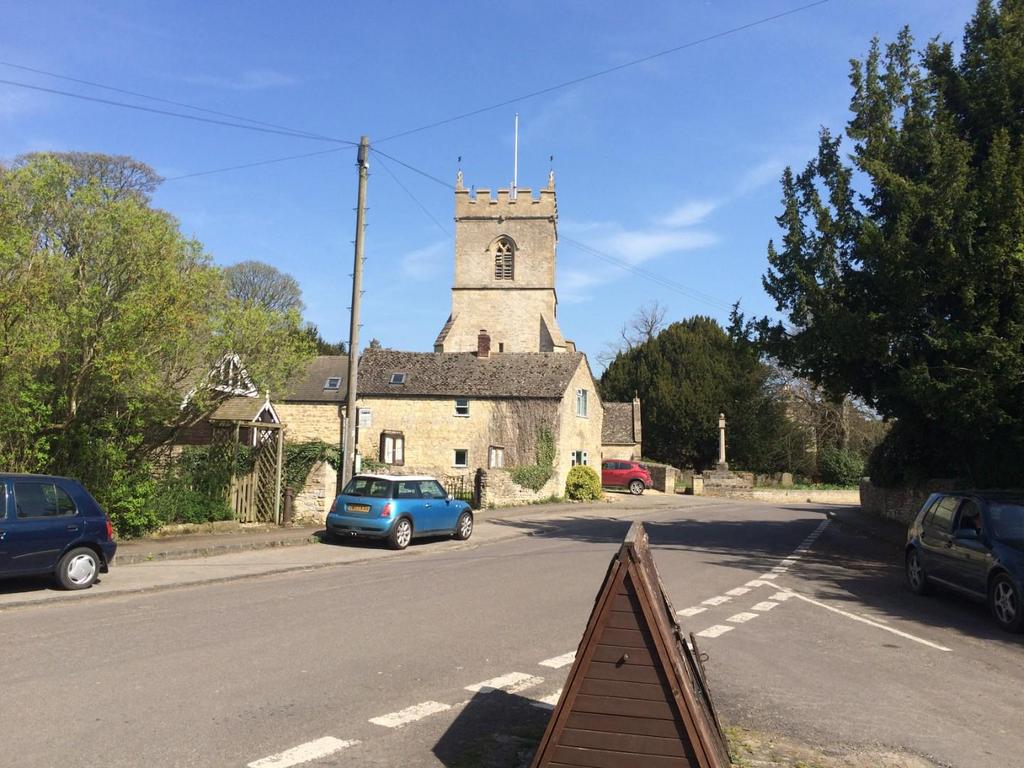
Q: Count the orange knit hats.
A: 0